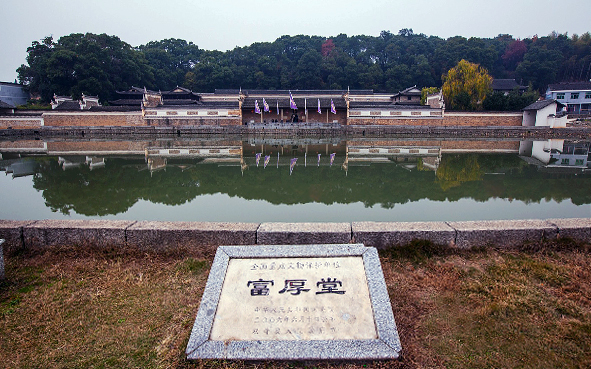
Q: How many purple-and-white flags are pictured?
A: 7